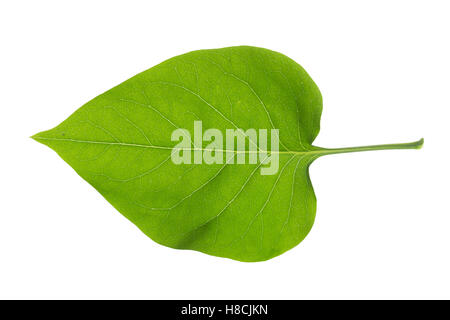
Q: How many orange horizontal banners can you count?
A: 0